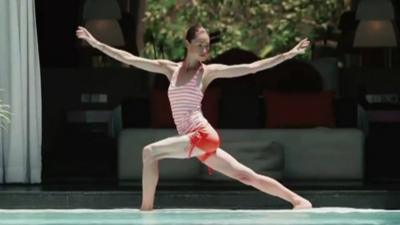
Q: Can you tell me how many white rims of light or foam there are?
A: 1